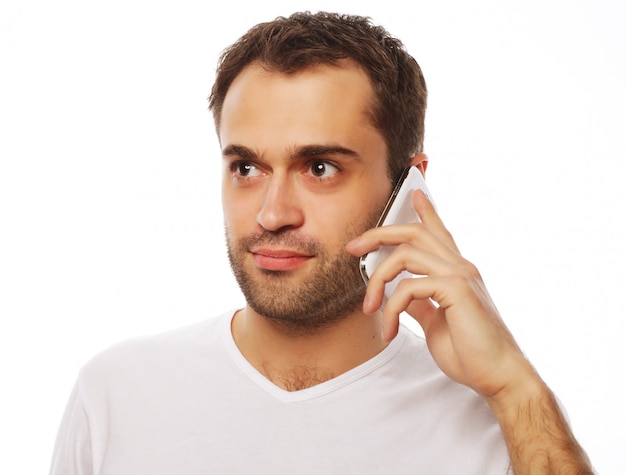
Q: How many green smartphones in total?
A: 0